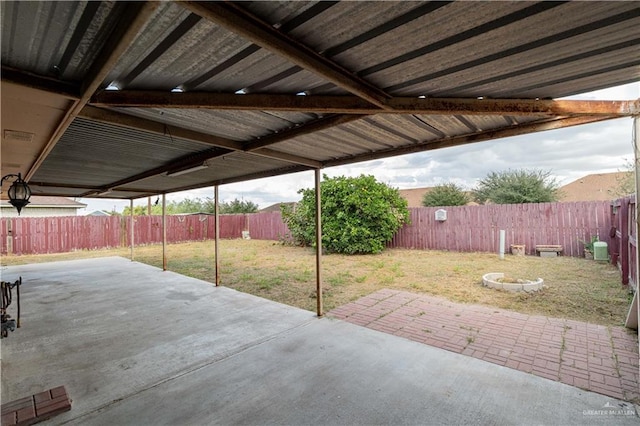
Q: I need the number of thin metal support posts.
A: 4